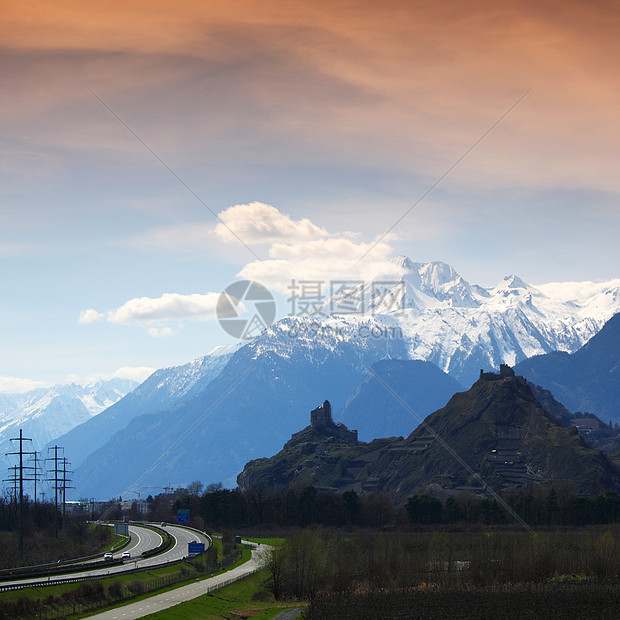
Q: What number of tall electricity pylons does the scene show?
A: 5